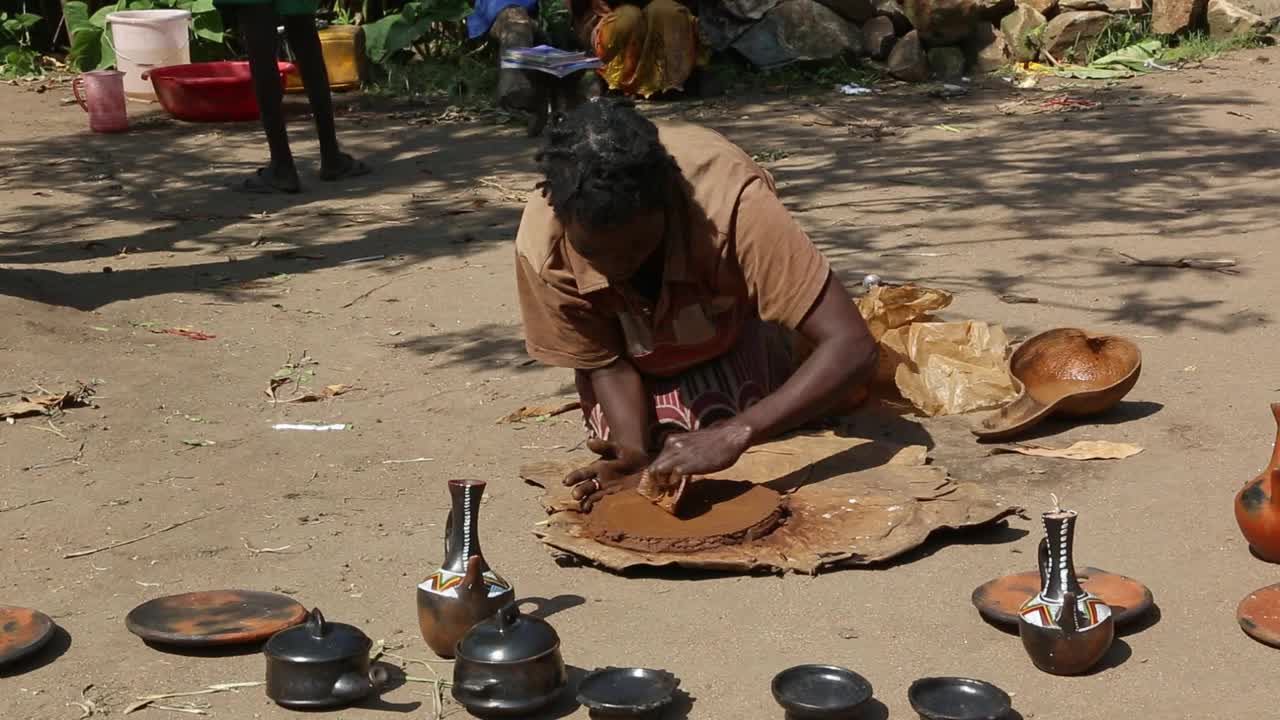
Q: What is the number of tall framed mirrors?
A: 0